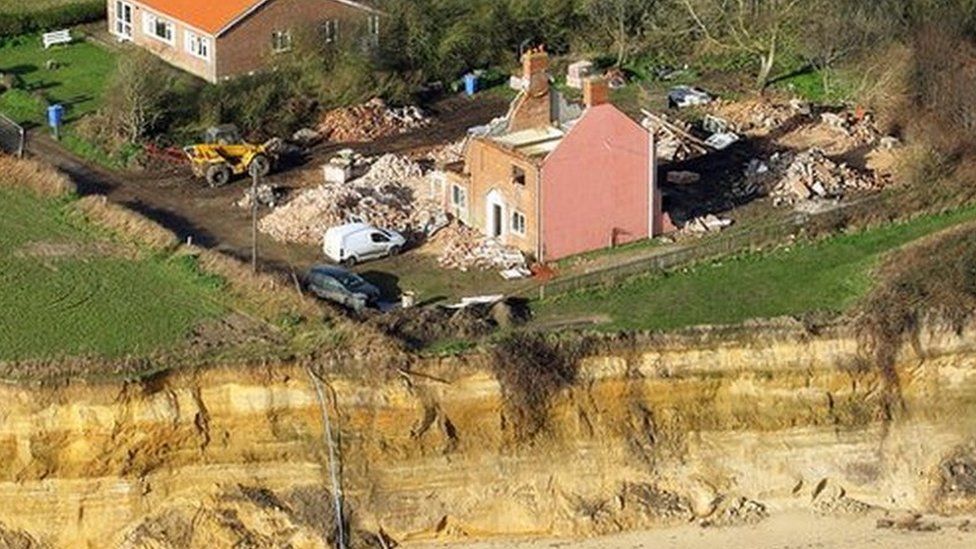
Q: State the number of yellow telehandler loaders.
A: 1